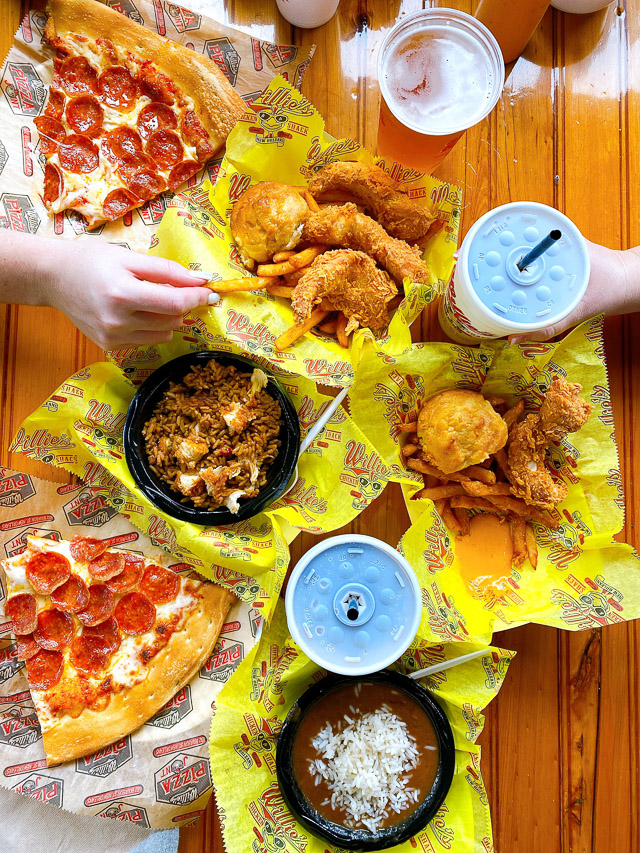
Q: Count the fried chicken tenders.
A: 5